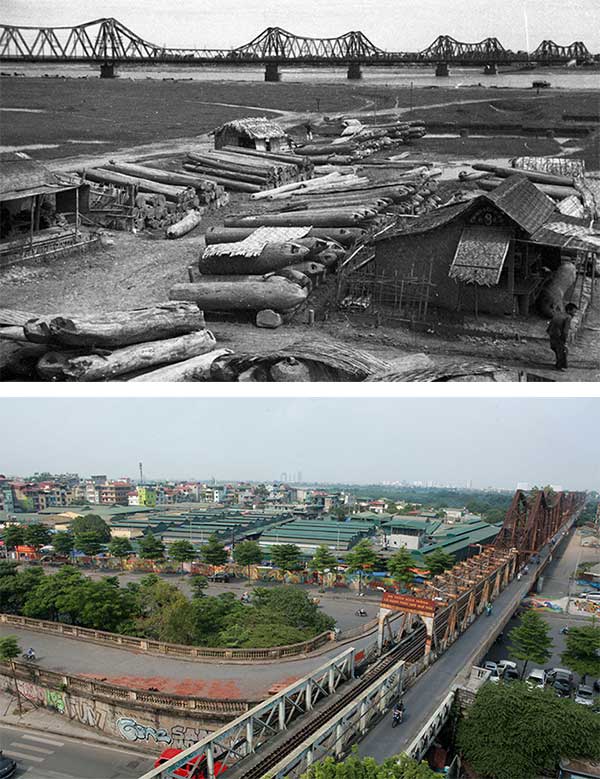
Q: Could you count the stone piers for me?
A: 5